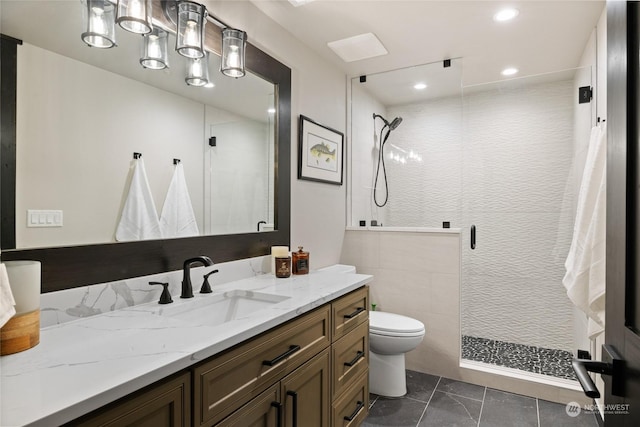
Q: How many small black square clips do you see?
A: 4